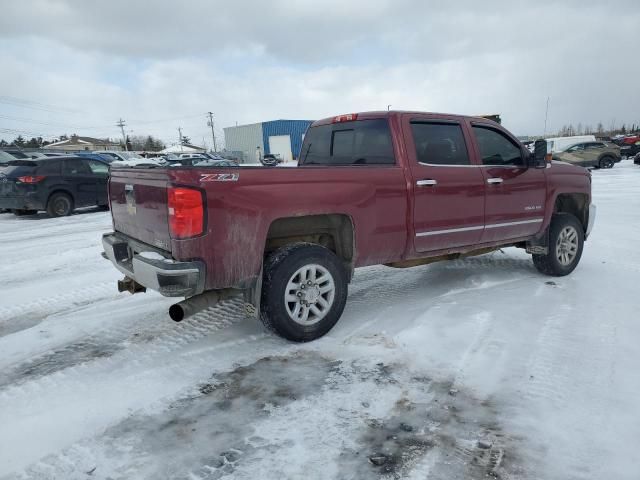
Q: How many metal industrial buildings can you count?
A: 1